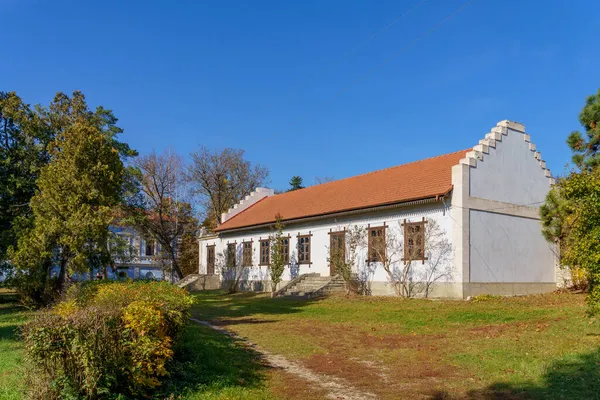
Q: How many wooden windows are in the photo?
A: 7